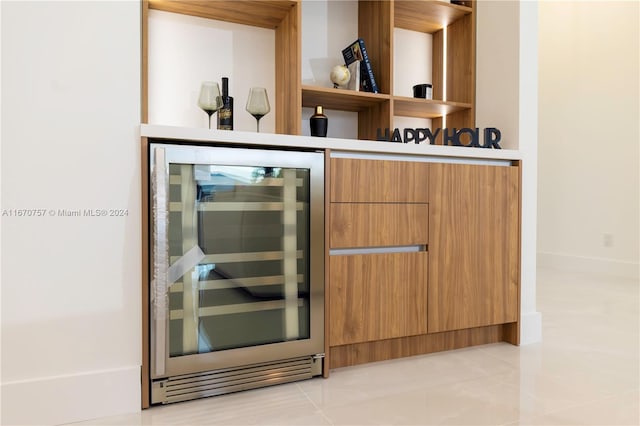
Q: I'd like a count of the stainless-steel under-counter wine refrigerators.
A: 1